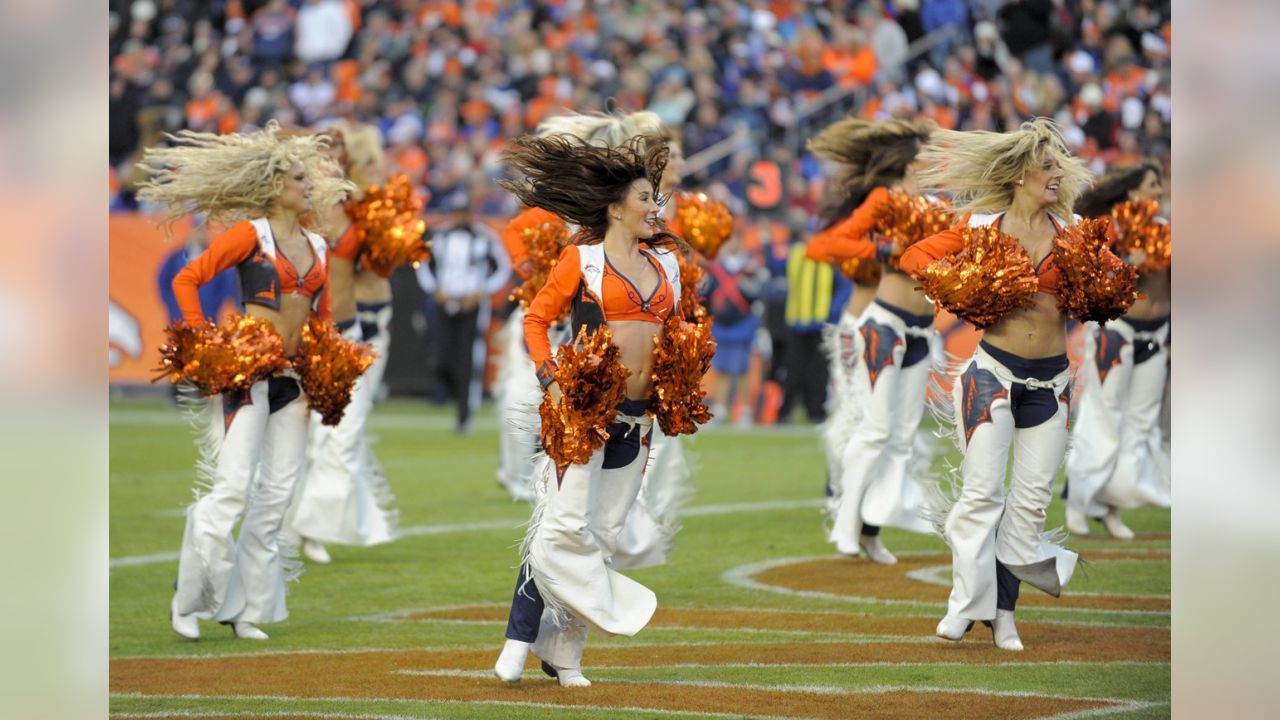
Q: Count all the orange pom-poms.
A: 13